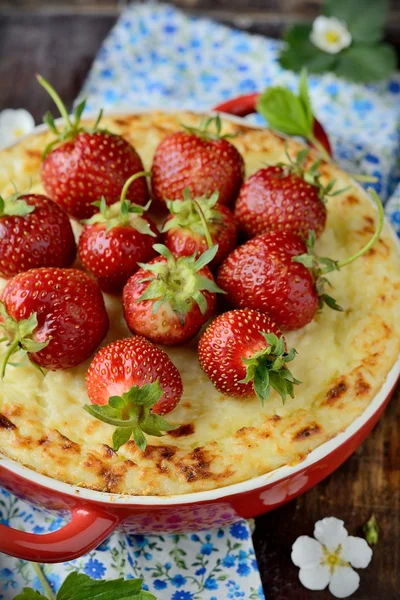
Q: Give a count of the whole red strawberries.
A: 11